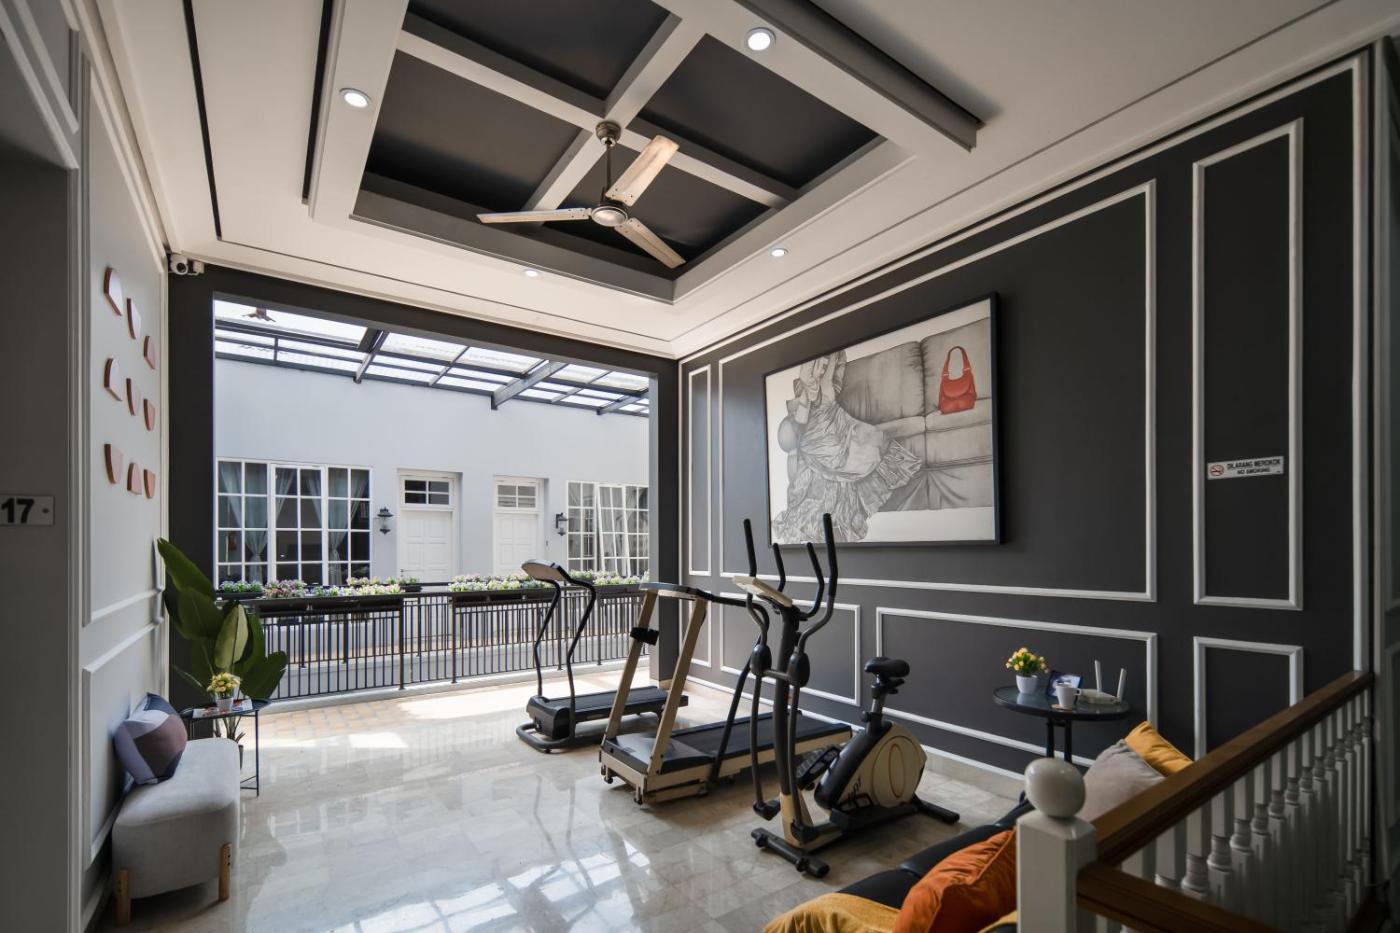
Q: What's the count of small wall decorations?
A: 9